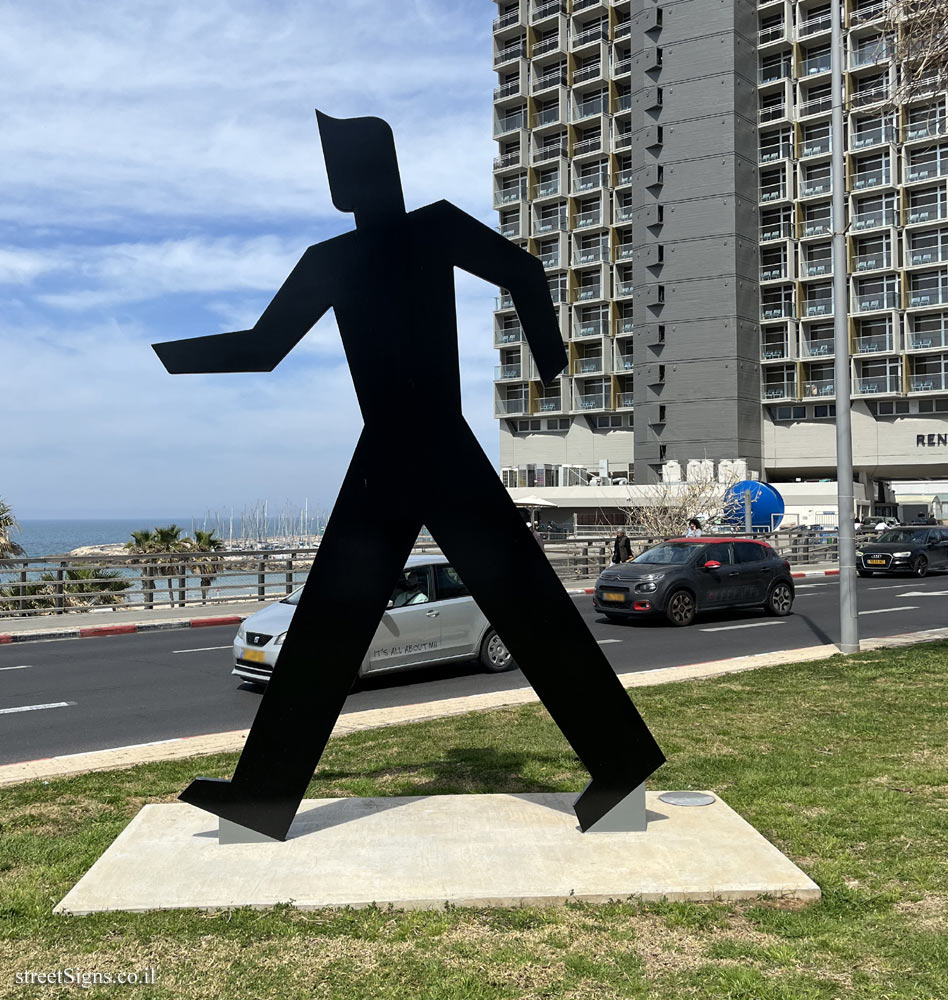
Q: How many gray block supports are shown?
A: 2